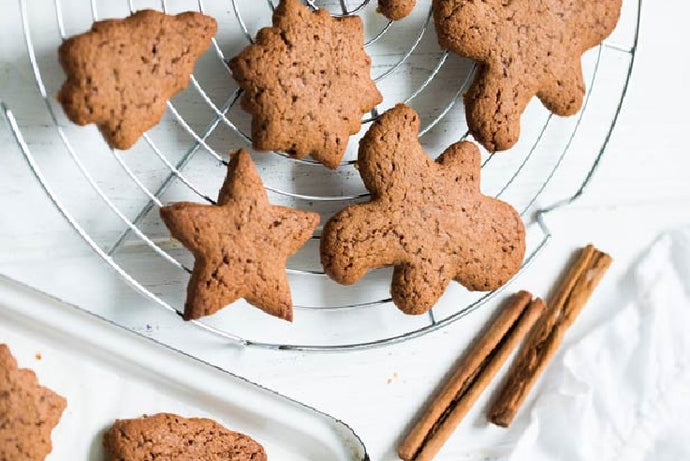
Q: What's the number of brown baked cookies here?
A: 8